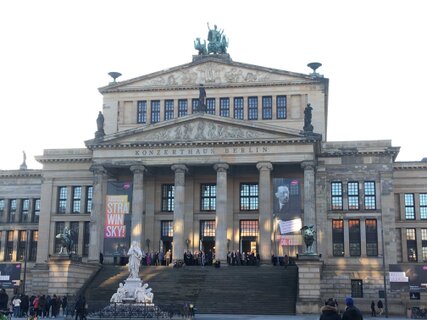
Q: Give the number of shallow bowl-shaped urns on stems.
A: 2